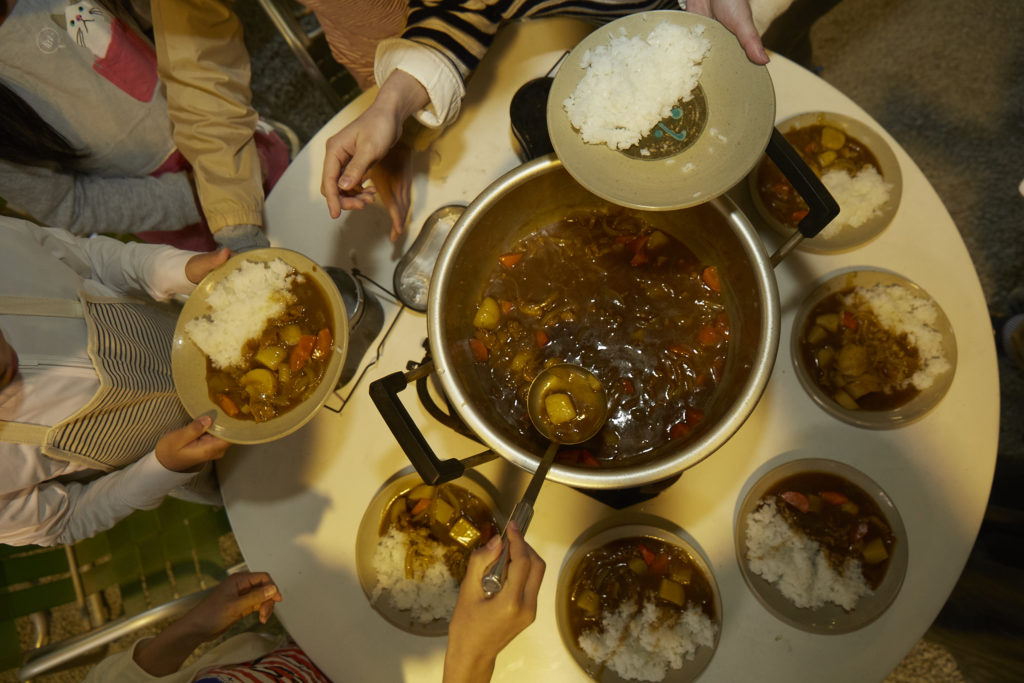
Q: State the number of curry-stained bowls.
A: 6